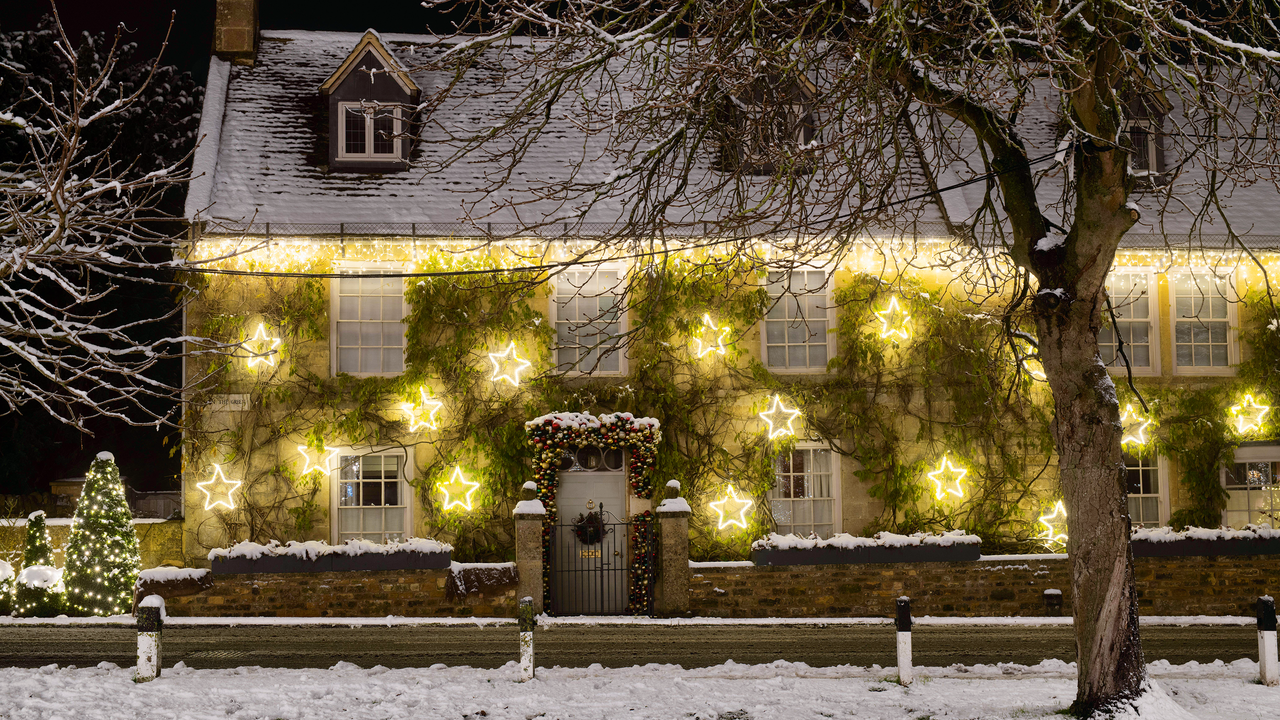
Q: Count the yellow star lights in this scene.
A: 15